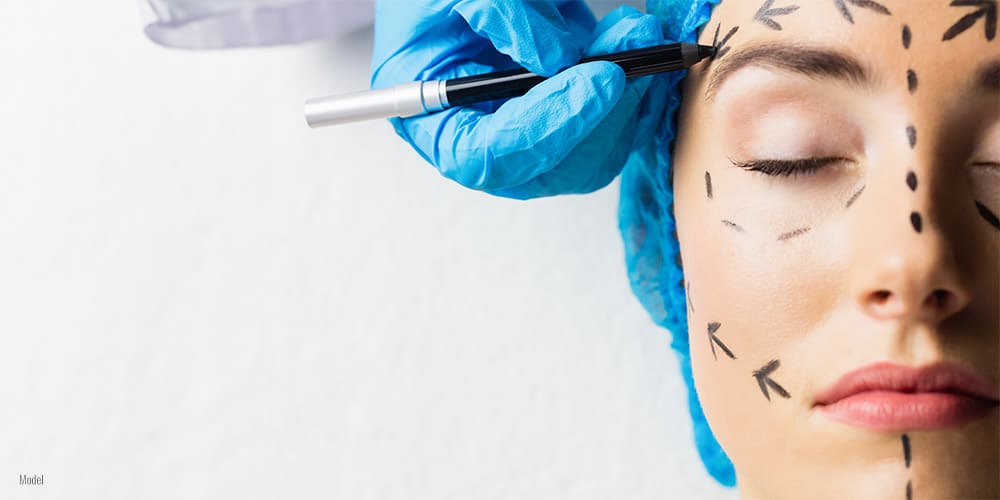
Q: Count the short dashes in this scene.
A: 12